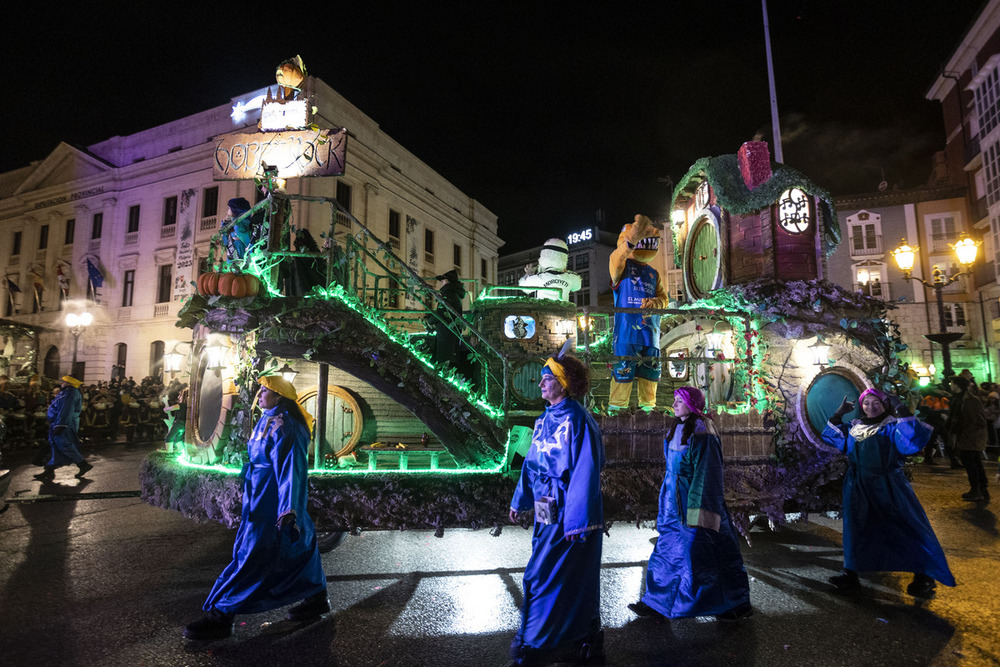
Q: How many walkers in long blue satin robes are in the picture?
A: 5